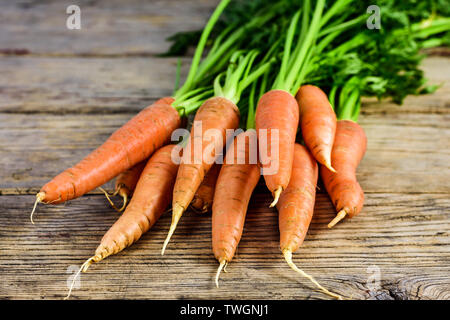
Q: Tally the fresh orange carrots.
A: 10